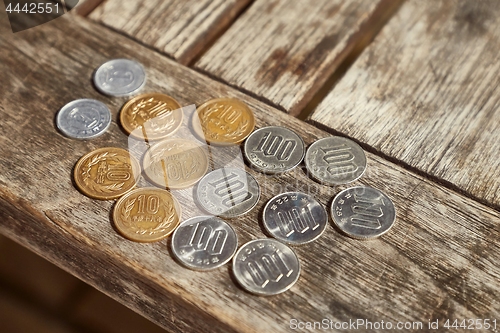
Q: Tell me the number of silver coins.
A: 9